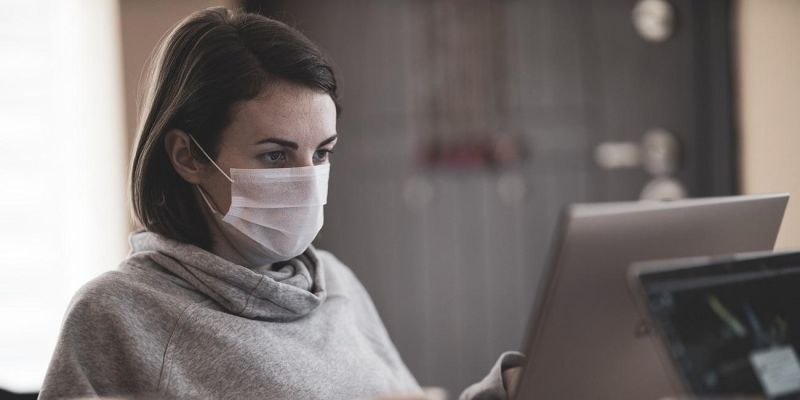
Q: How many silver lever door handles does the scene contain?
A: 1